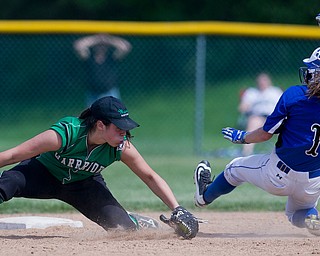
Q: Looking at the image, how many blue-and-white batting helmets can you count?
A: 1